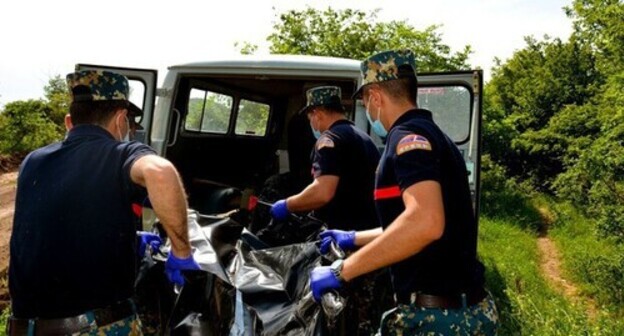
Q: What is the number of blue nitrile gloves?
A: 5